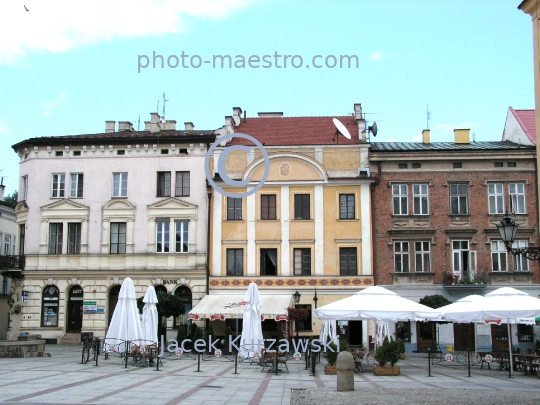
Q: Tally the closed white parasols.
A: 3